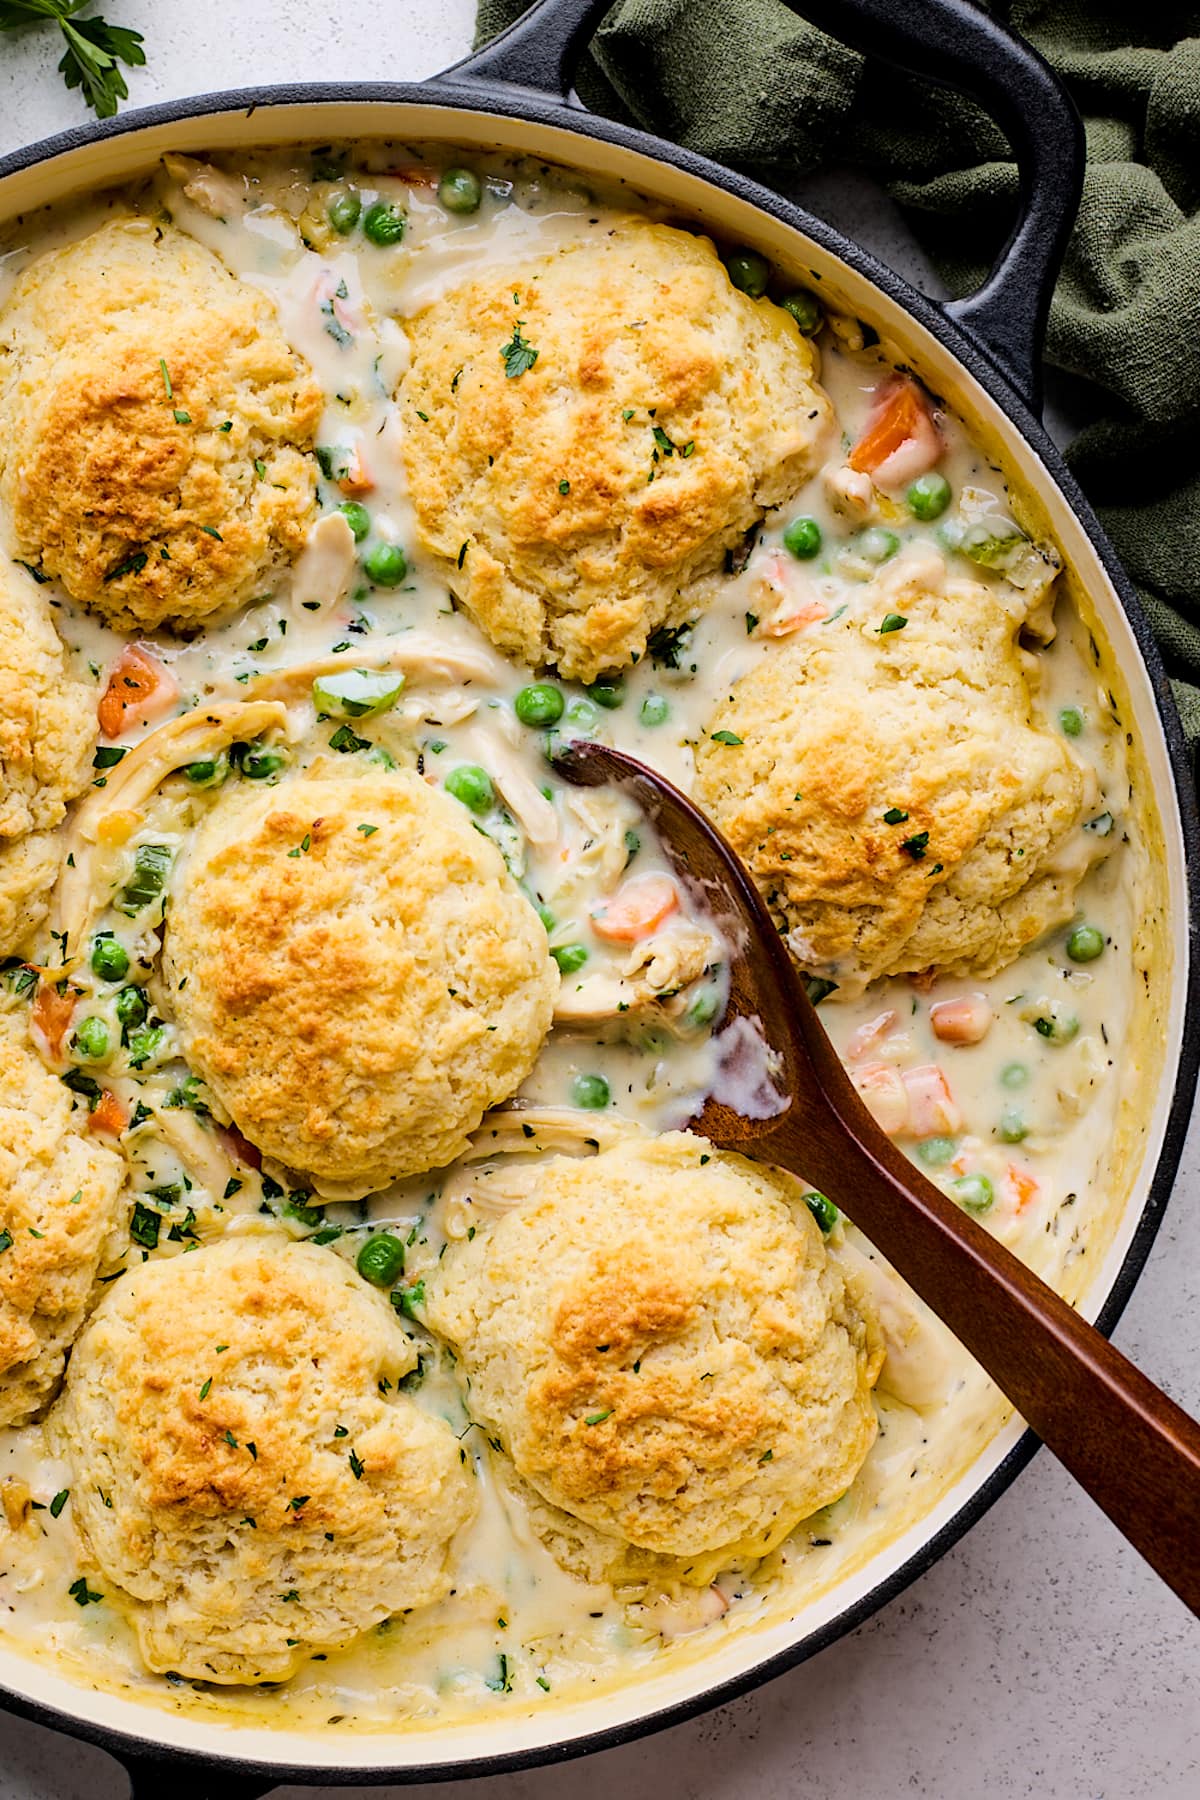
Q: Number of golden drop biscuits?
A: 8